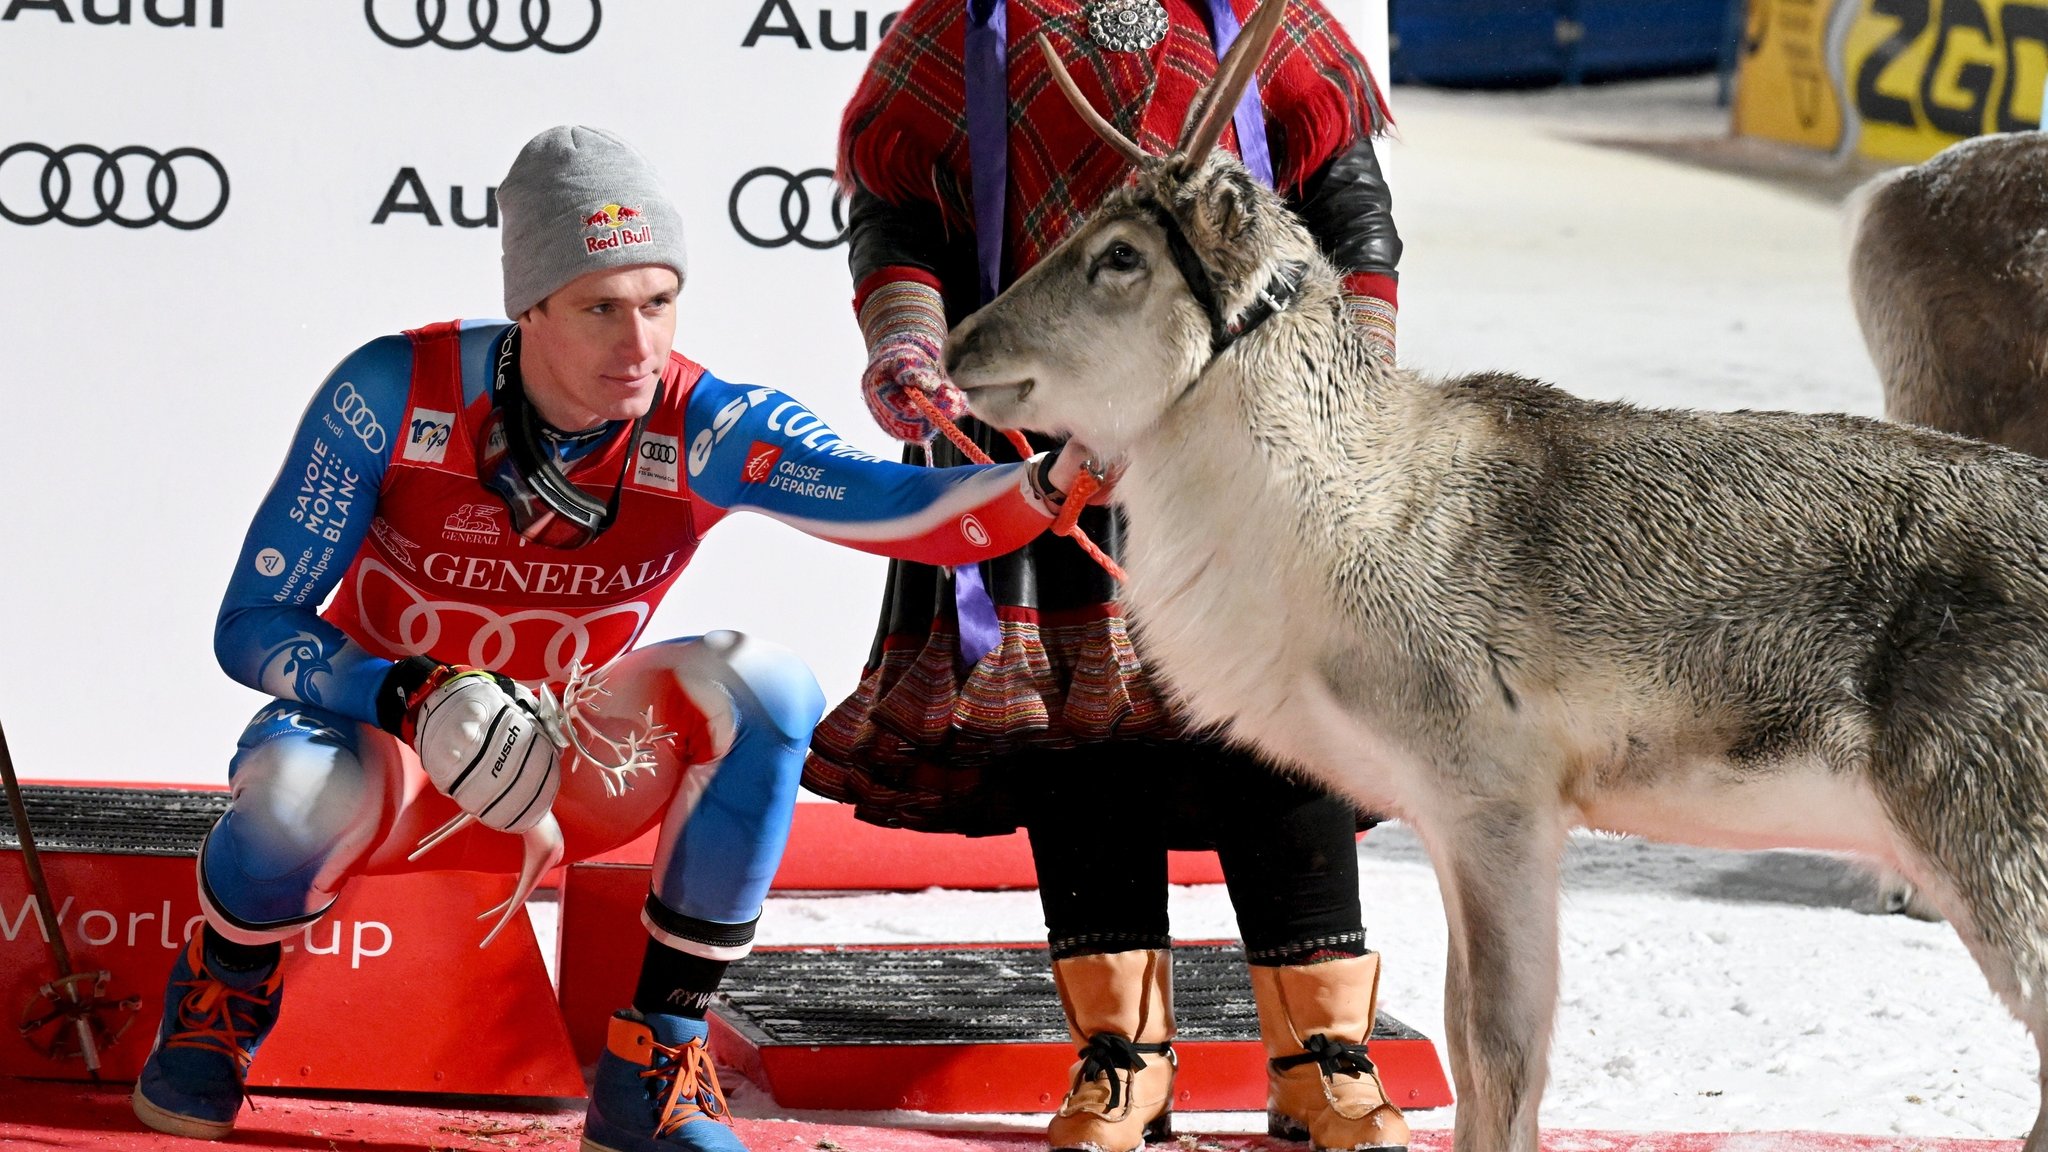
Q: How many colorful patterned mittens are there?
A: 1